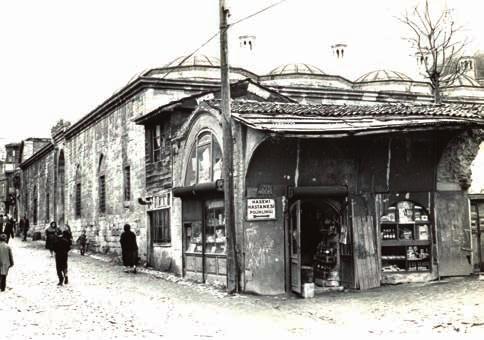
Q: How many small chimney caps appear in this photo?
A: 4